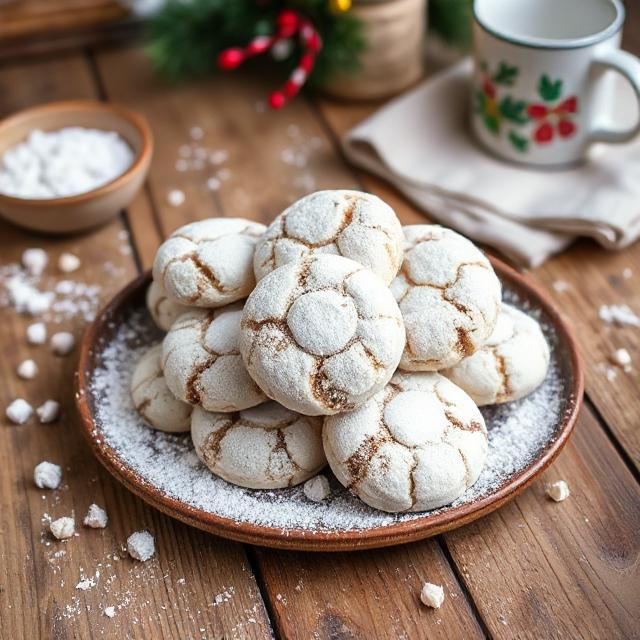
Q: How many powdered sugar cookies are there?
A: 10